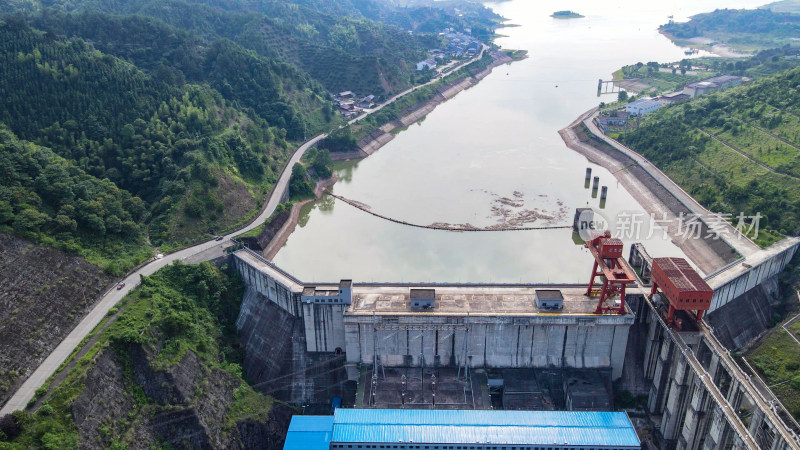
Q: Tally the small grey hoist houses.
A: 2